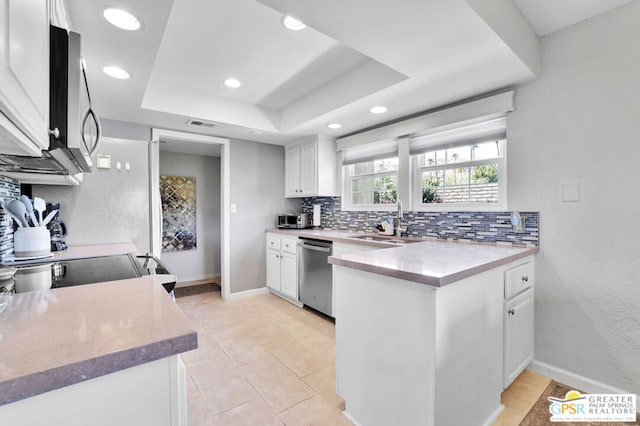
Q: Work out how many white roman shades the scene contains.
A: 2